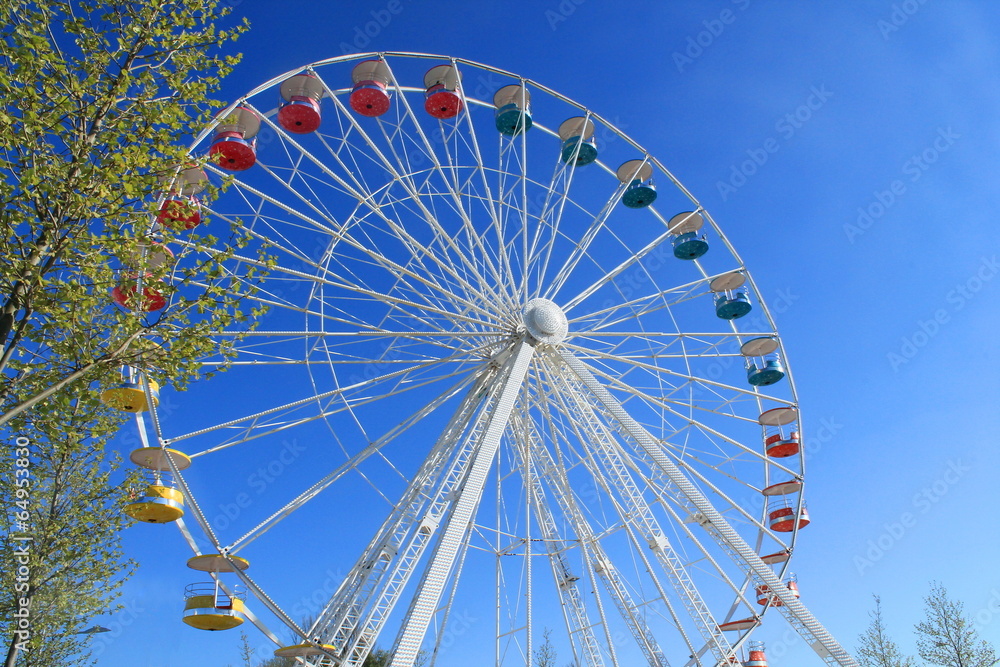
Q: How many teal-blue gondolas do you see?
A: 6